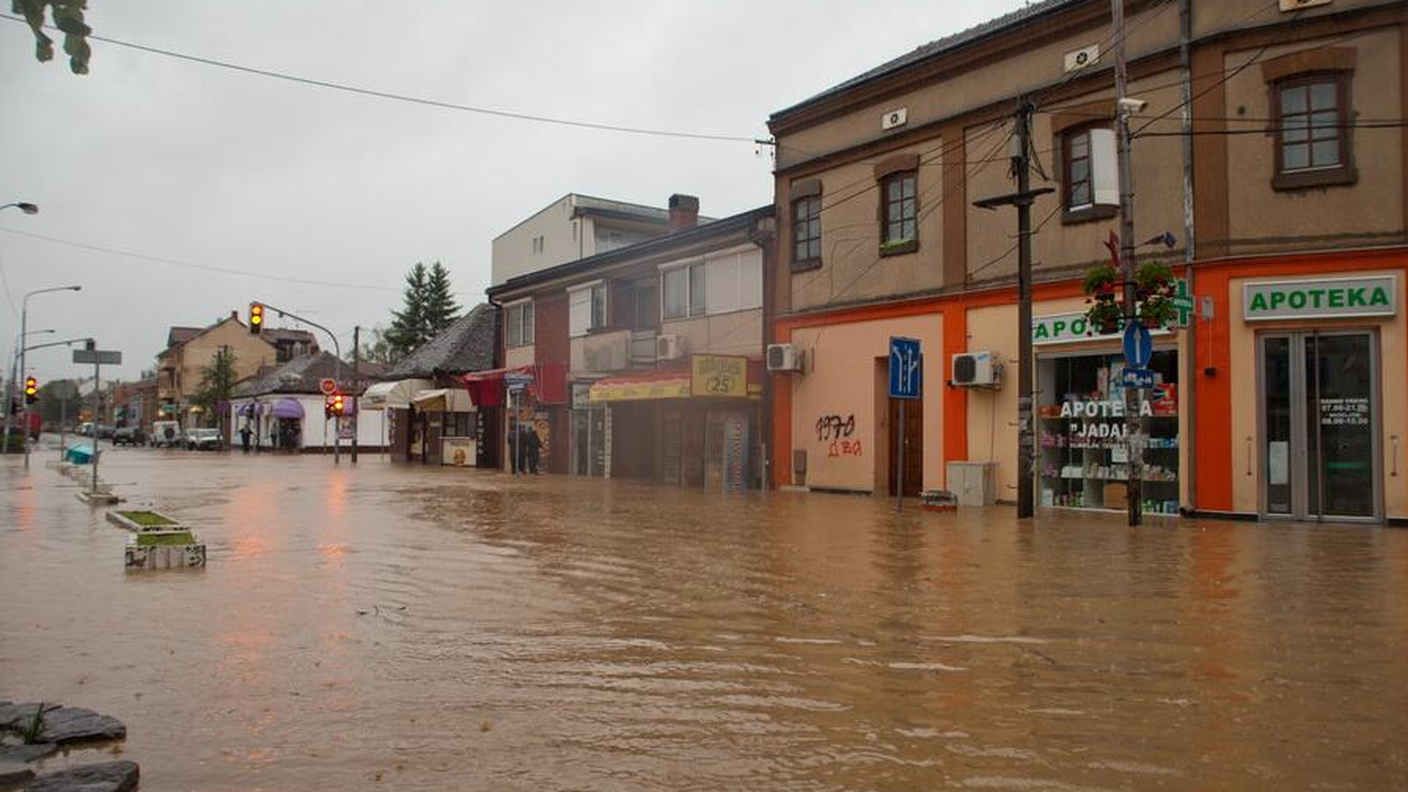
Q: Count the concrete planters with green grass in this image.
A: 2